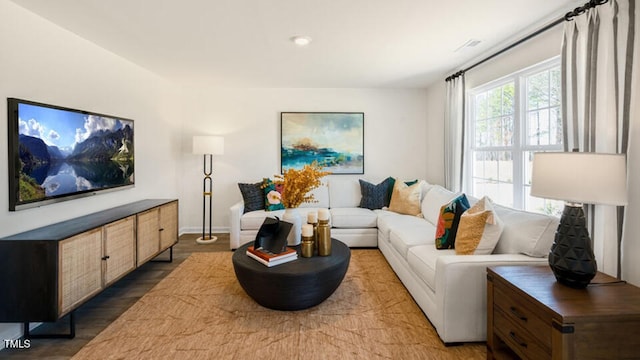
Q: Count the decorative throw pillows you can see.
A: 7